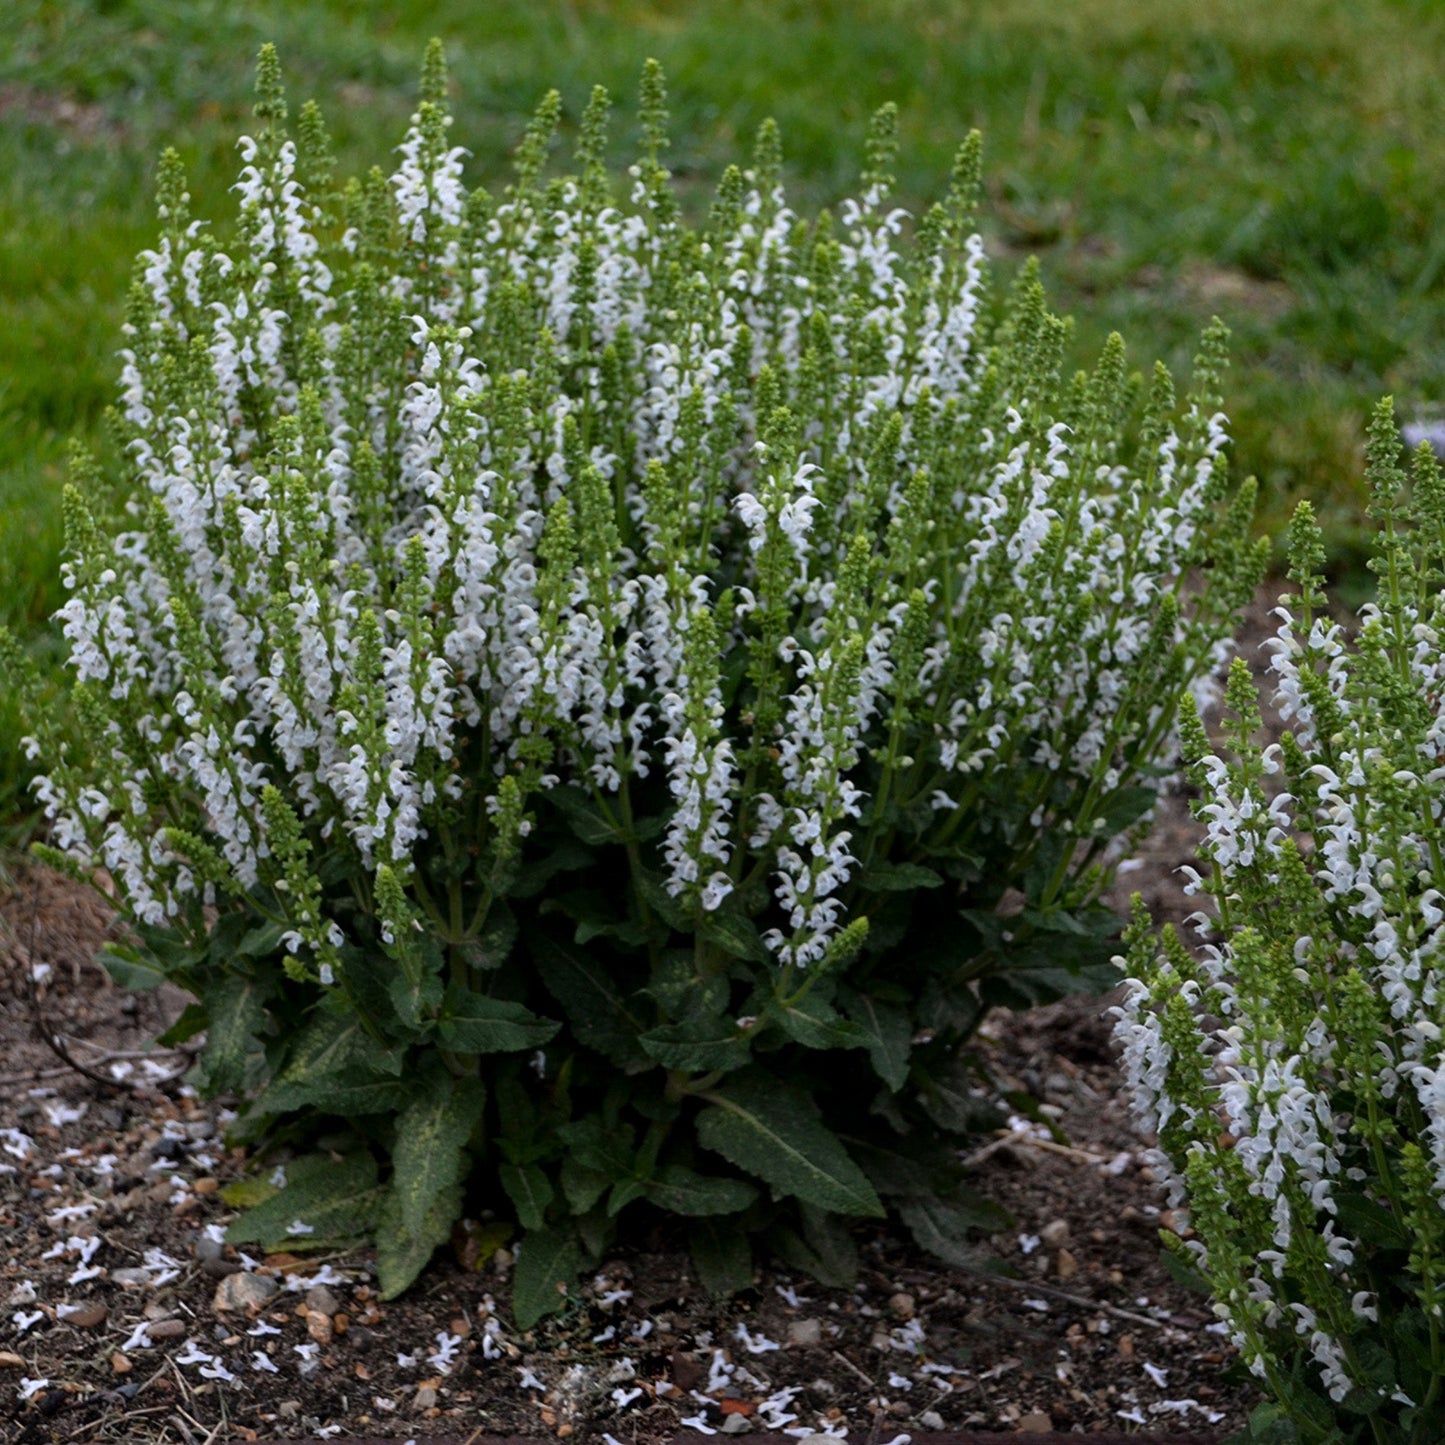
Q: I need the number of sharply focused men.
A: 0